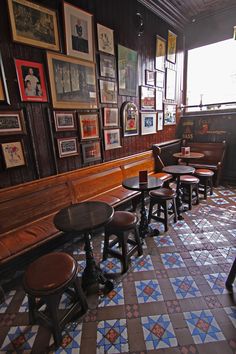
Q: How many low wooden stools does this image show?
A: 5